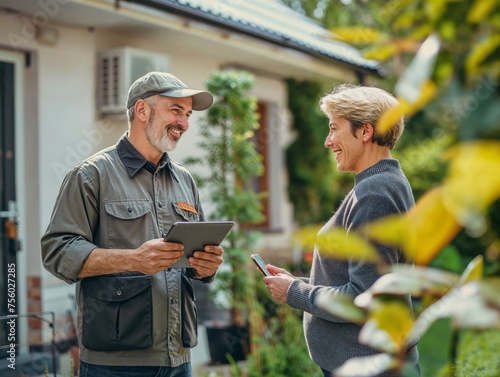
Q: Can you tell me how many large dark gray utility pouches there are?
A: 2